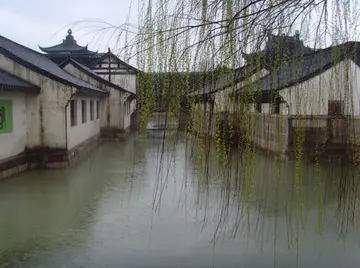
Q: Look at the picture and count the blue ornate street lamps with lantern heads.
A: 0